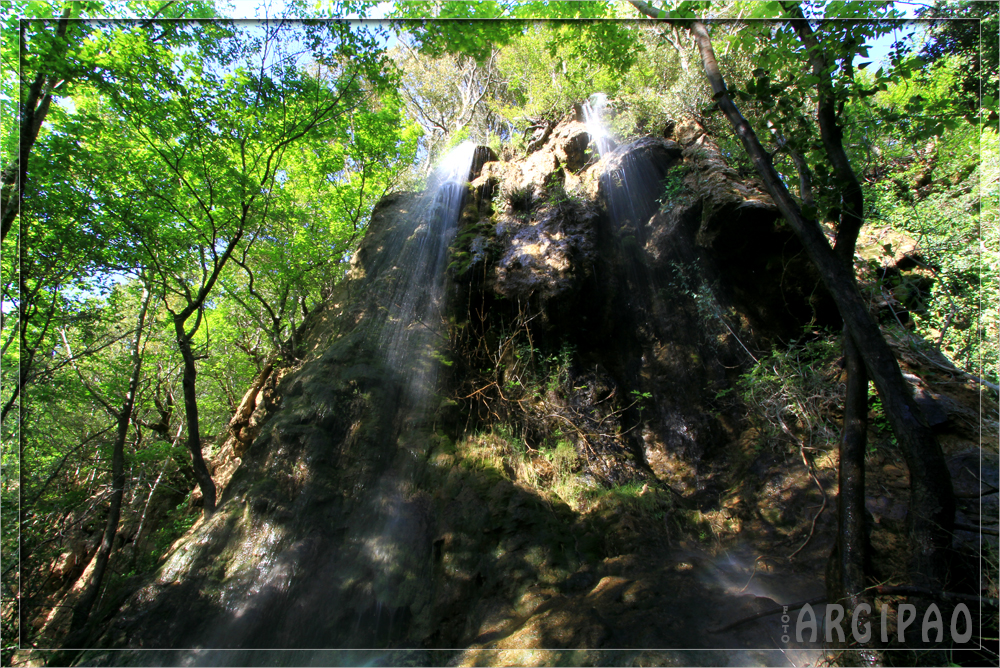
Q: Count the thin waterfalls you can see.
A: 2